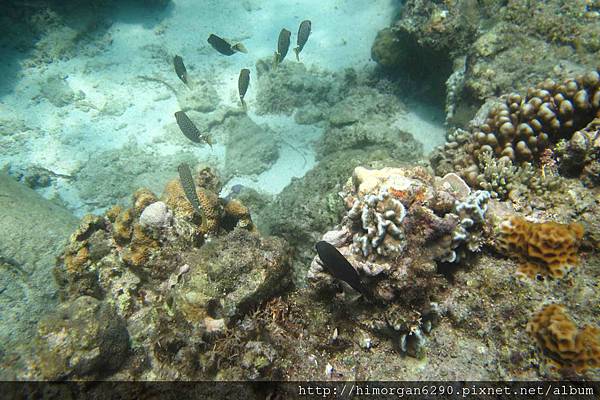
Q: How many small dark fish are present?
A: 8